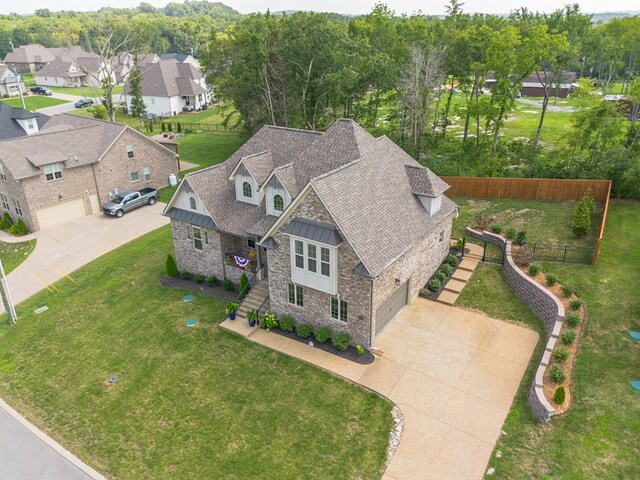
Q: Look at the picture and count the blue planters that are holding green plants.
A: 2